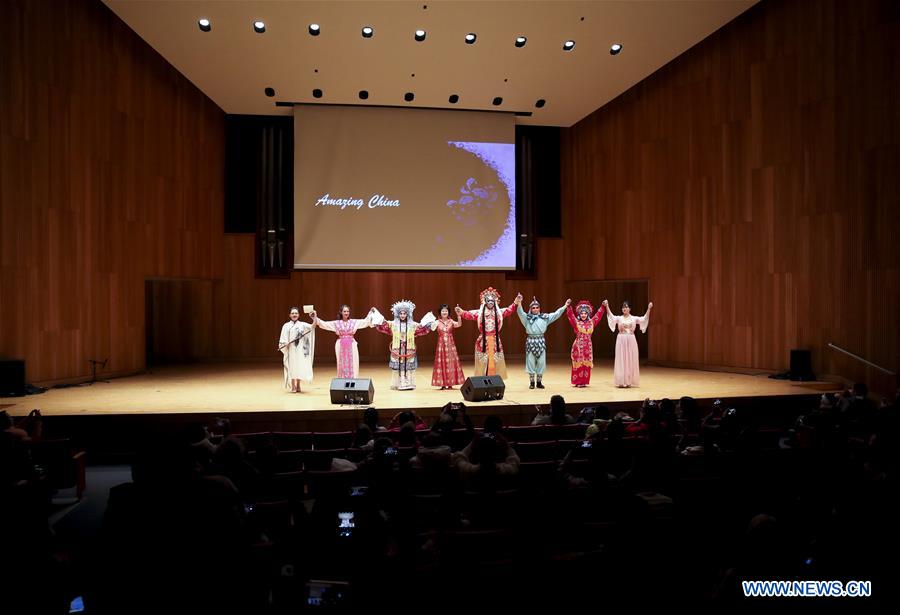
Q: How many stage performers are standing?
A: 8